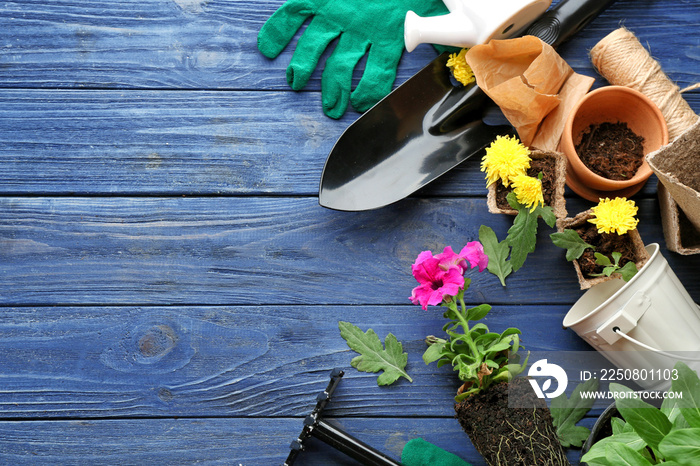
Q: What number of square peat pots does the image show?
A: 4